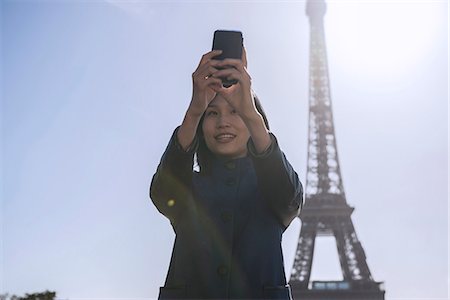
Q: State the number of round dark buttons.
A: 4